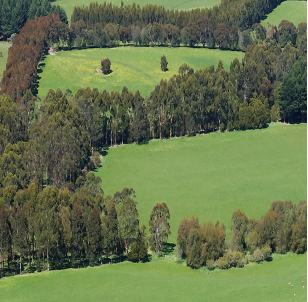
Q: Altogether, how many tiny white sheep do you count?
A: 5